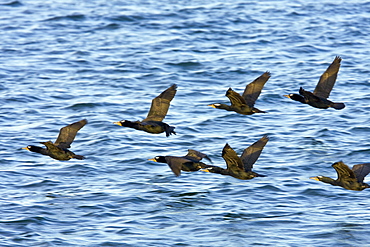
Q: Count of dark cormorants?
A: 7